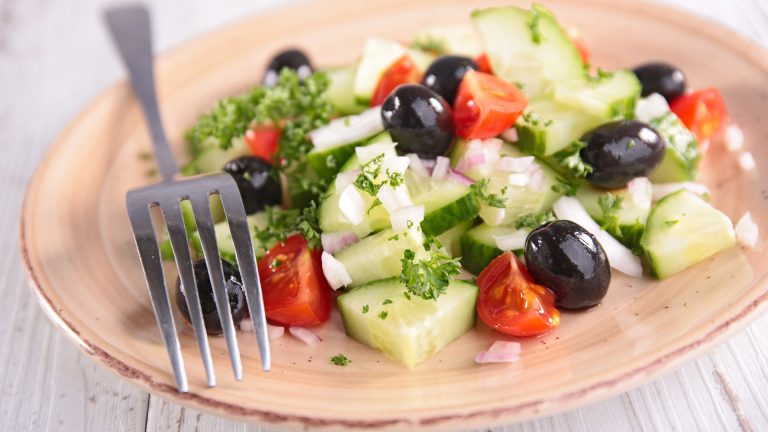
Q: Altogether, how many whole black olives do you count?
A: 8